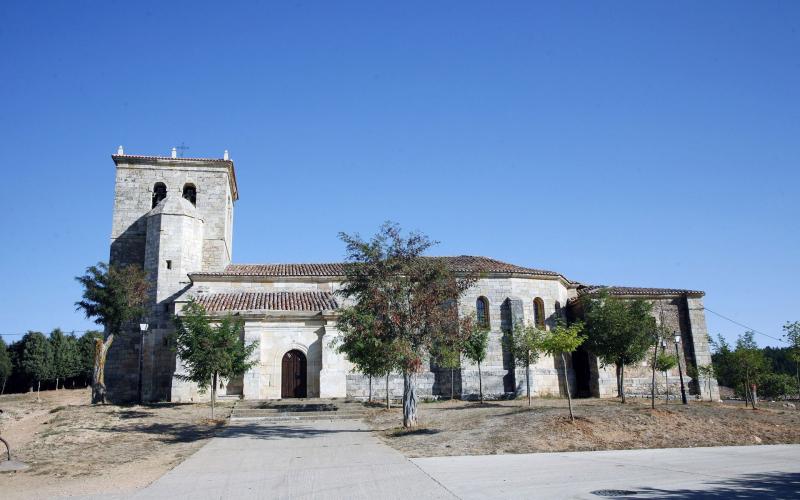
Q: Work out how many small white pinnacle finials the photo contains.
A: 3